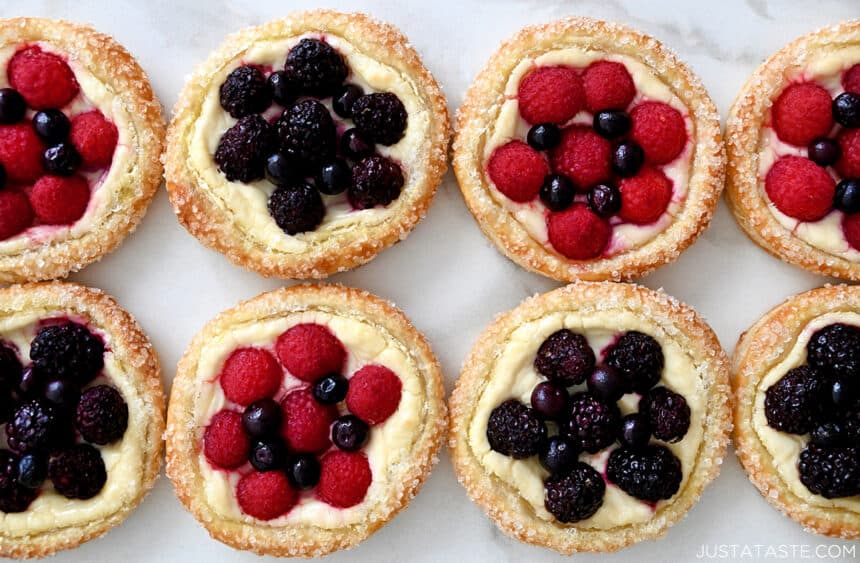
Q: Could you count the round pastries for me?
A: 8